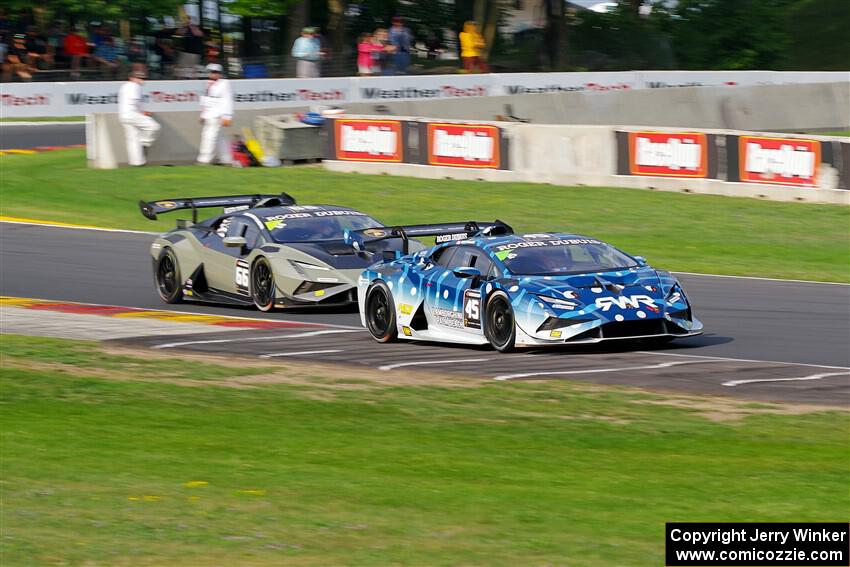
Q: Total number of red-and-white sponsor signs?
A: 4